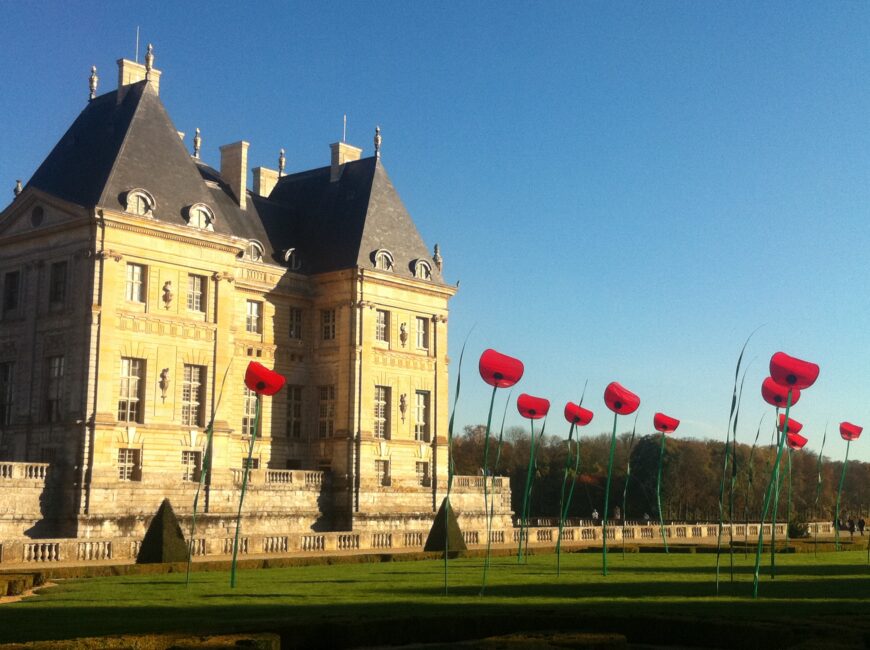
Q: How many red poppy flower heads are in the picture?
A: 11